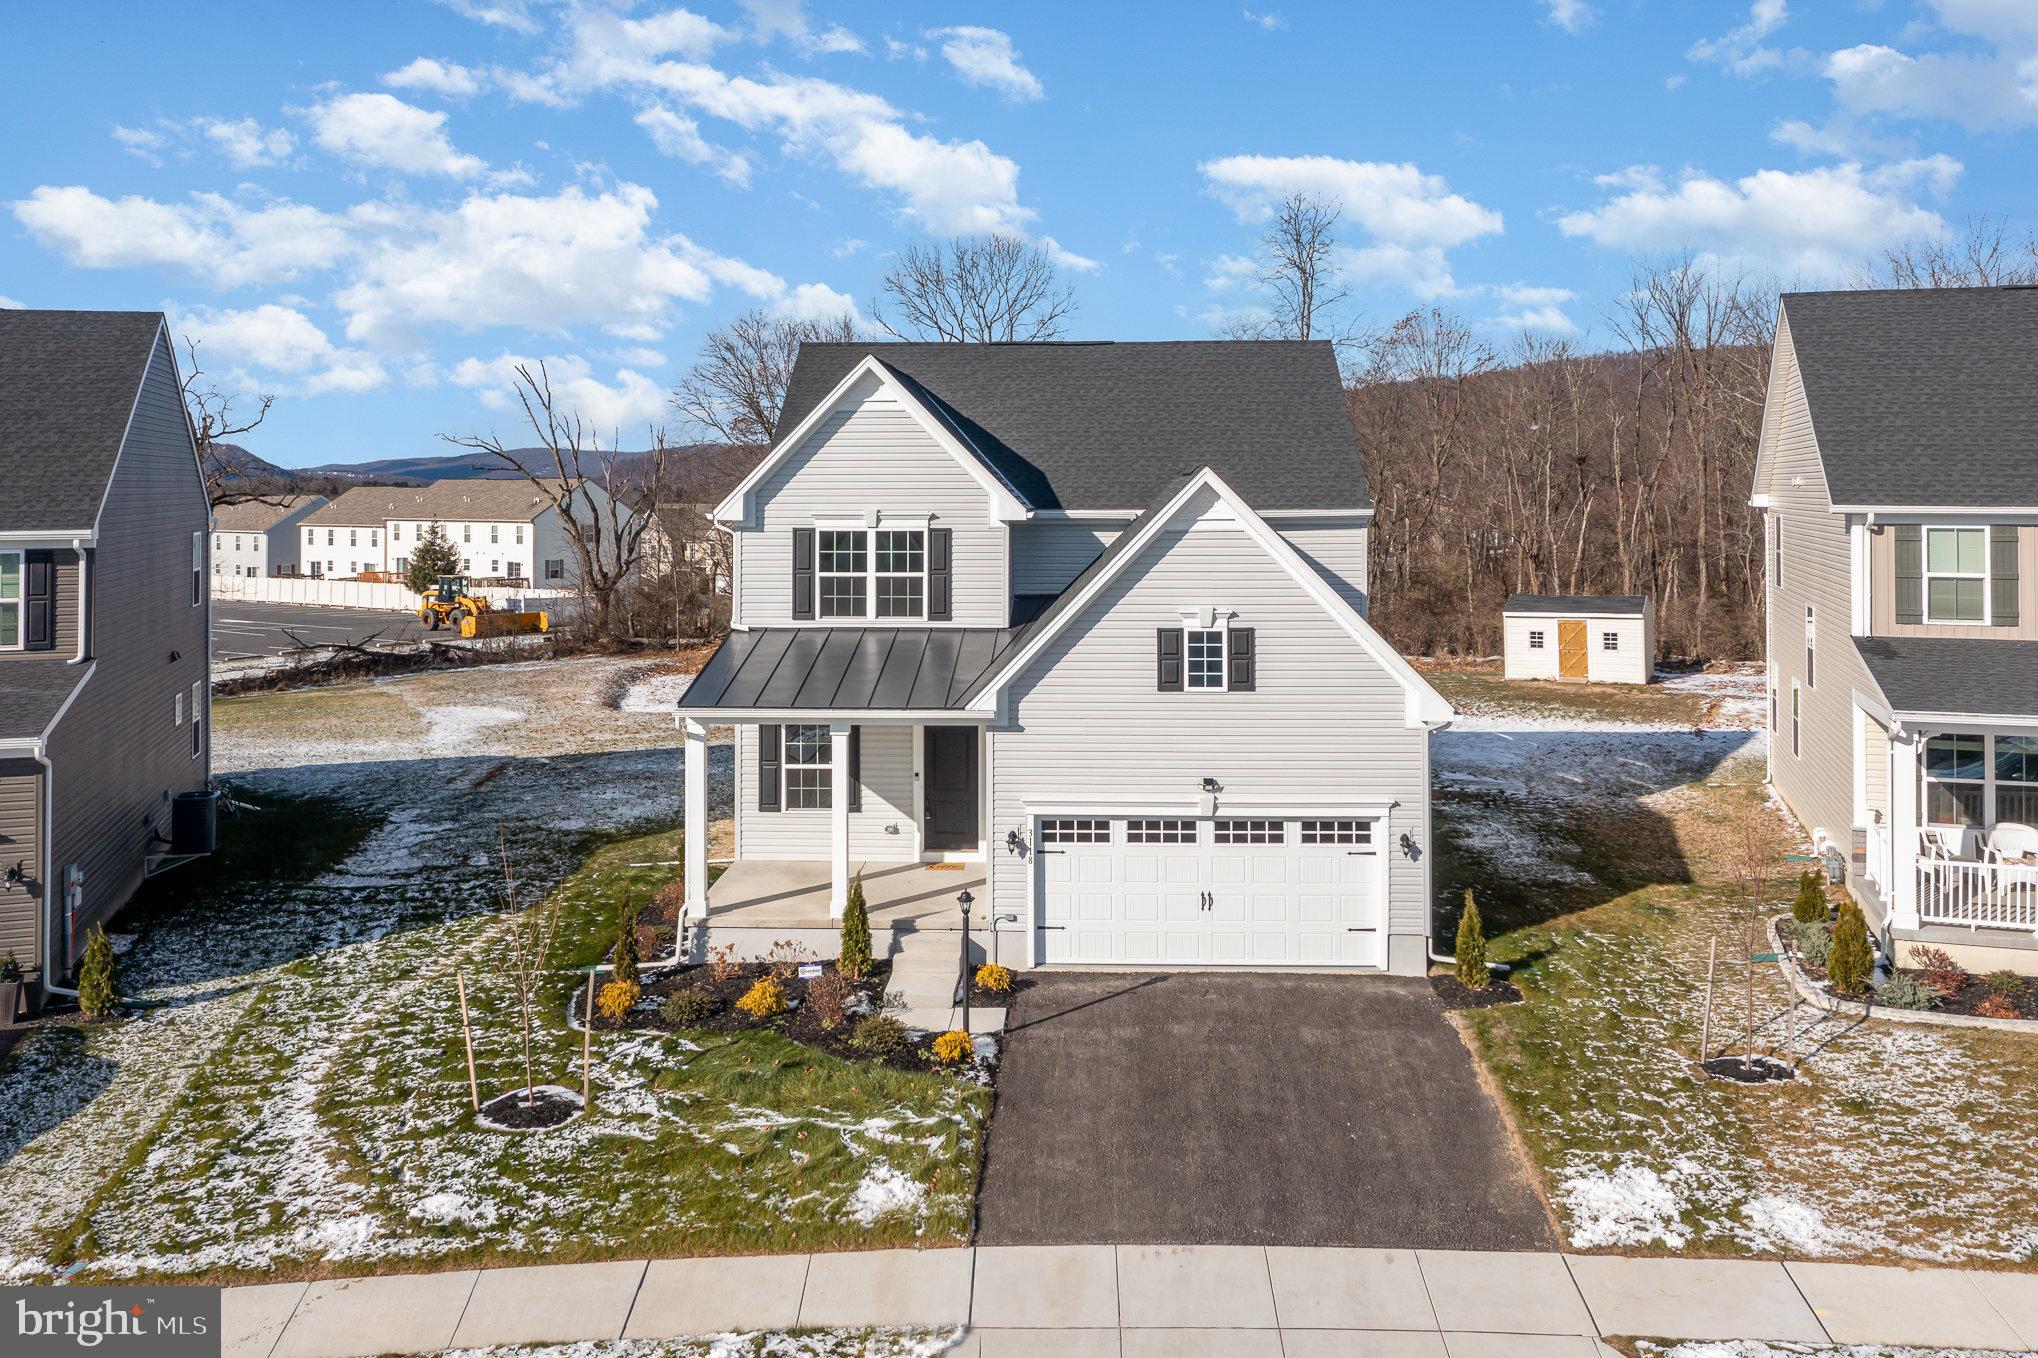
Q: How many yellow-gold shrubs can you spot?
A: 4